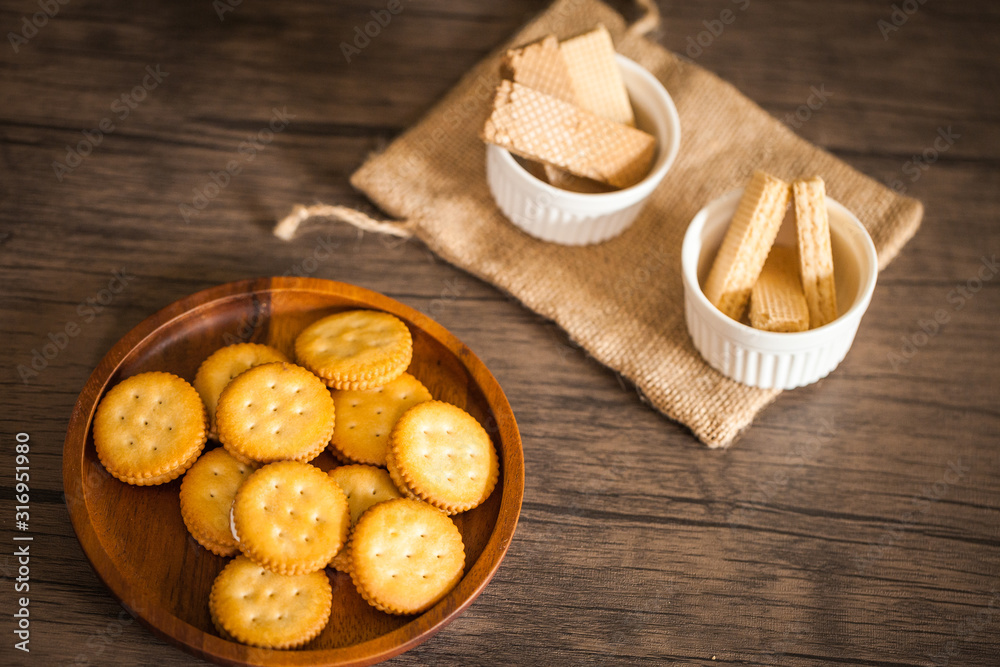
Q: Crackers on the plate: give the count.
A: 11